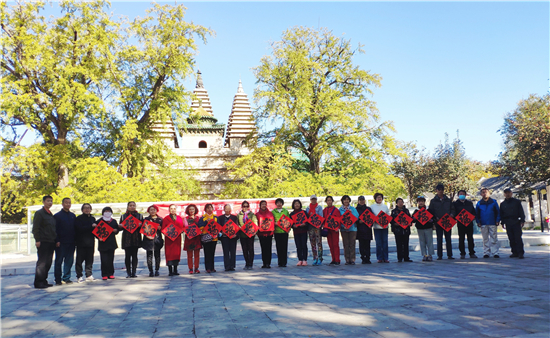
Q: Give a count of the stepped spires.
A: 3